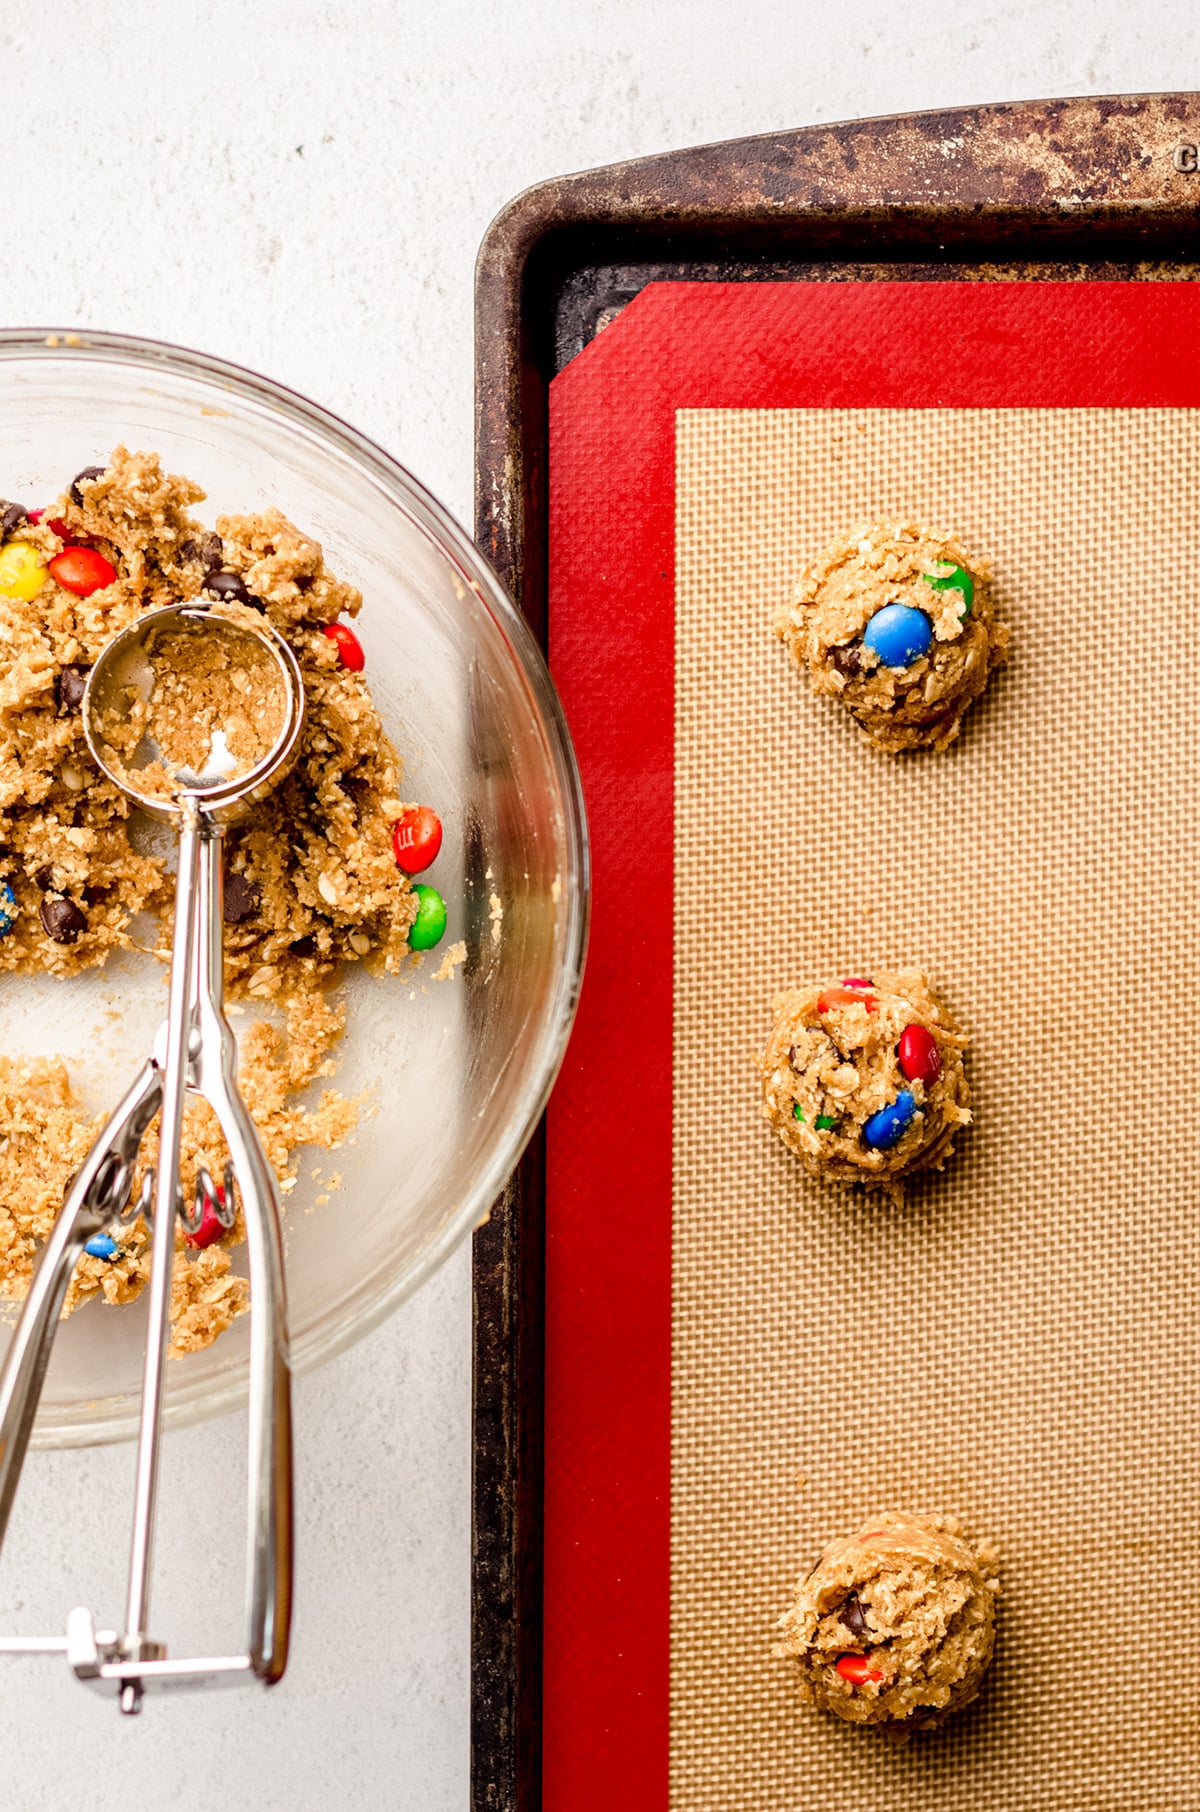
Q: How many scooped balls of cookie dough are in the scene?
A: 3